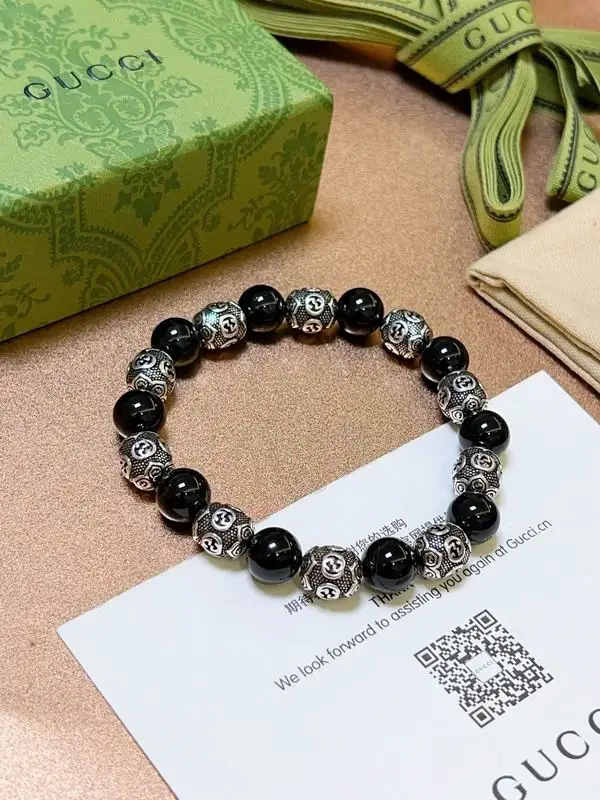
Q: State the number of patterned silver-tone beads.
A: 10